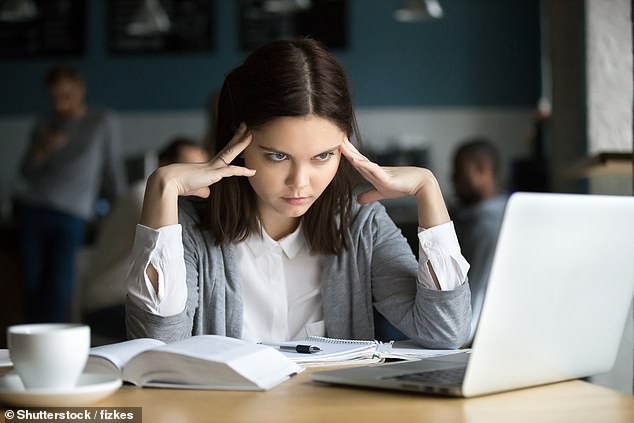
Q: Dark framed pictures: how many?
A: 3